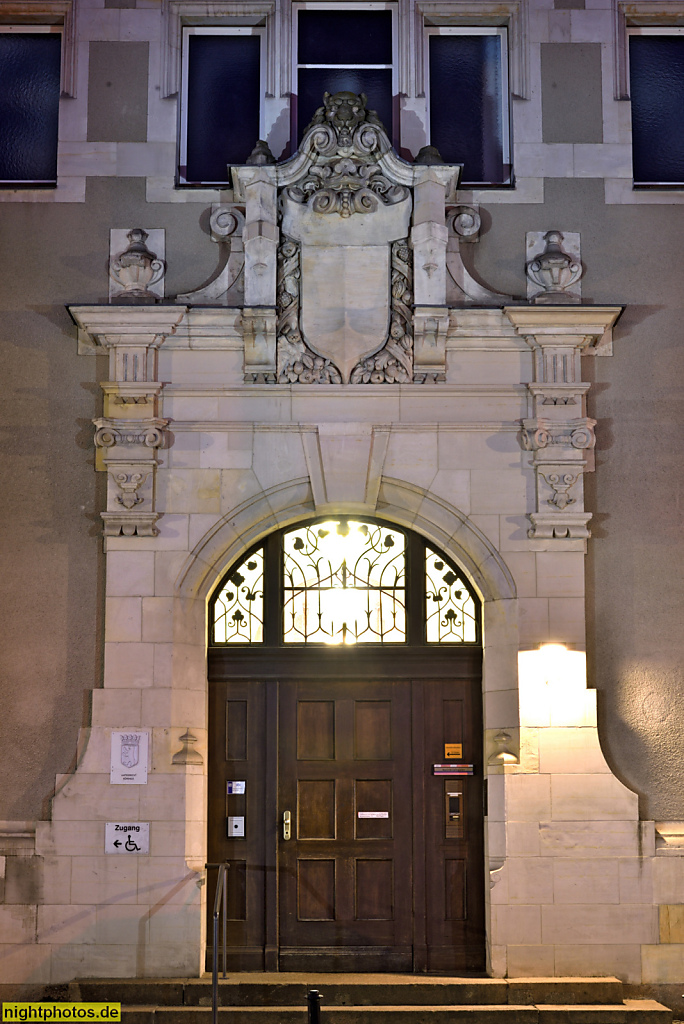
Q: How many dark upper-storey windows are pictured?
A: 5